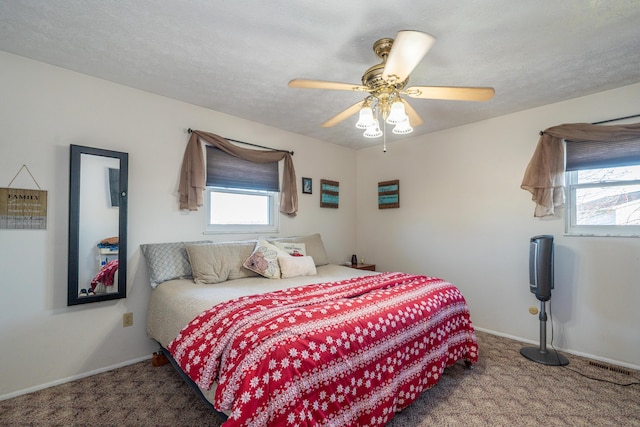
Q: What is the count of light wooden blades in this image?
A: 5